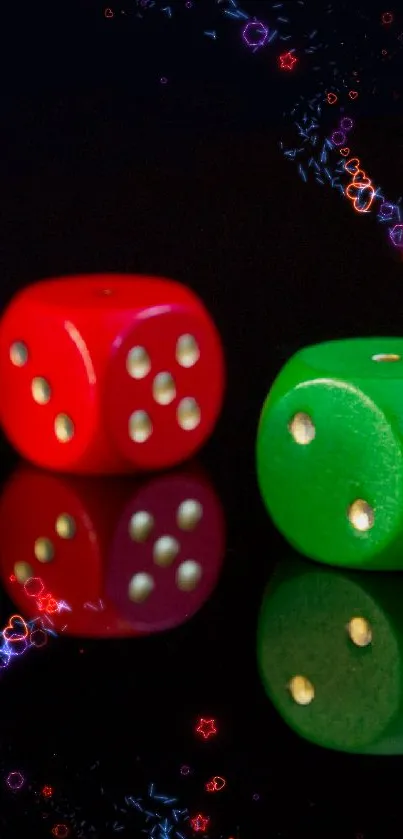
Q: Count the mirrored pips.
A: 10